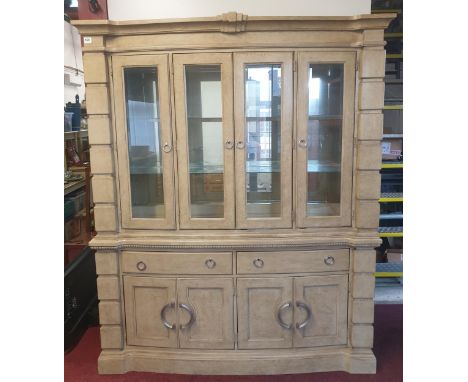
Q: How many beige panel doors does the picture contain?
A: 4